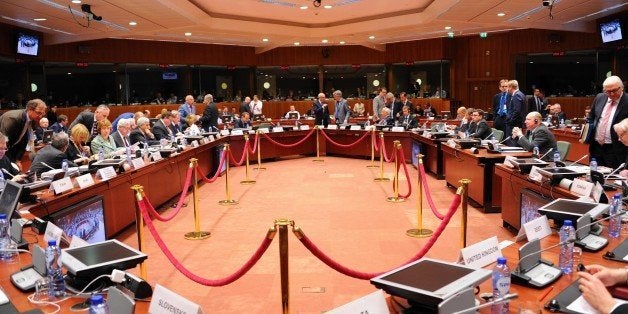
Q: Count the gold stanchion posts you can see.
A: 12